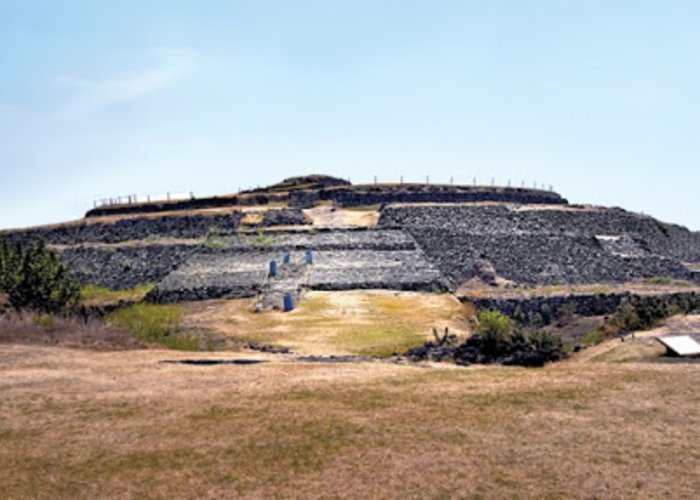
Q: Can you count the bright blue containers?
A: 4